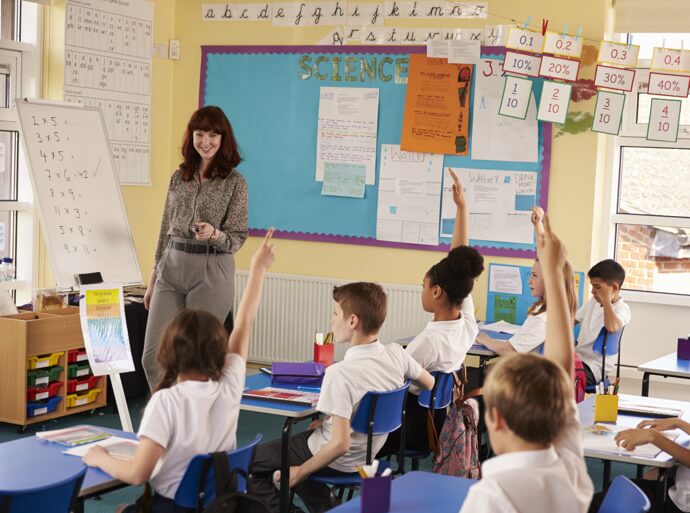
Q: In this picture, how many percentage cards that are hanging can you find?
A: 4